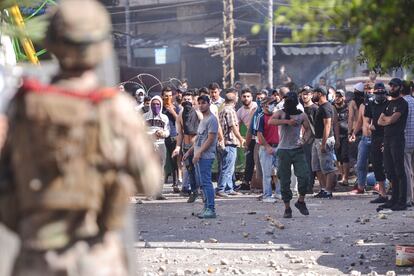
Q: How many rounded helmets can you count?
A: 1